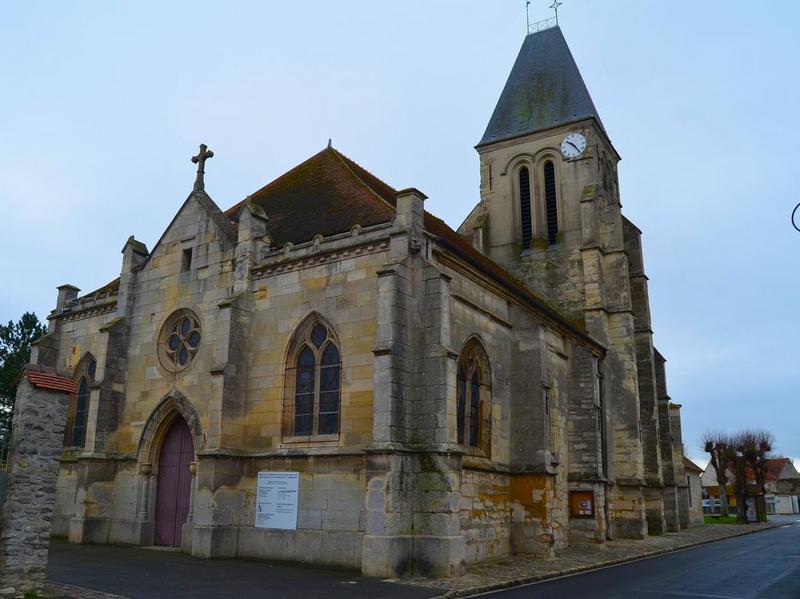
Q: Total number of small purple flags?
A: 0